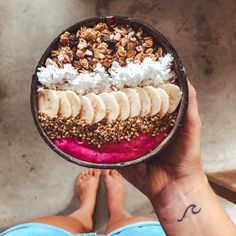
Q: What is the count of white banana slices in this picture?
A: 12